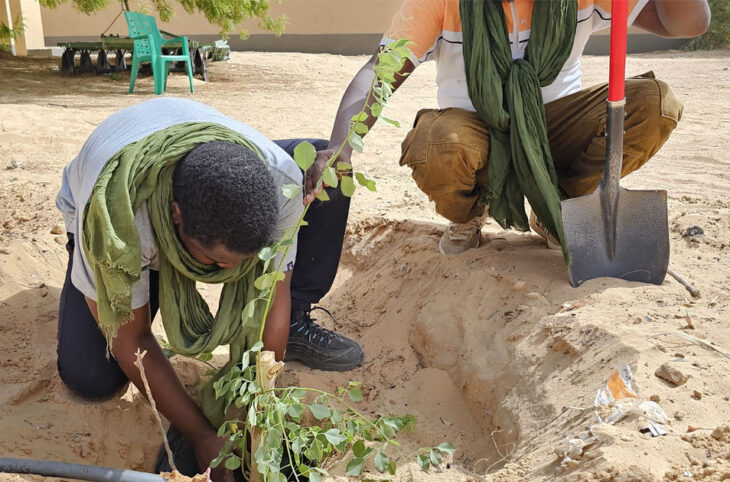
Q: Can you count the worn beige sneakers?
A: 2